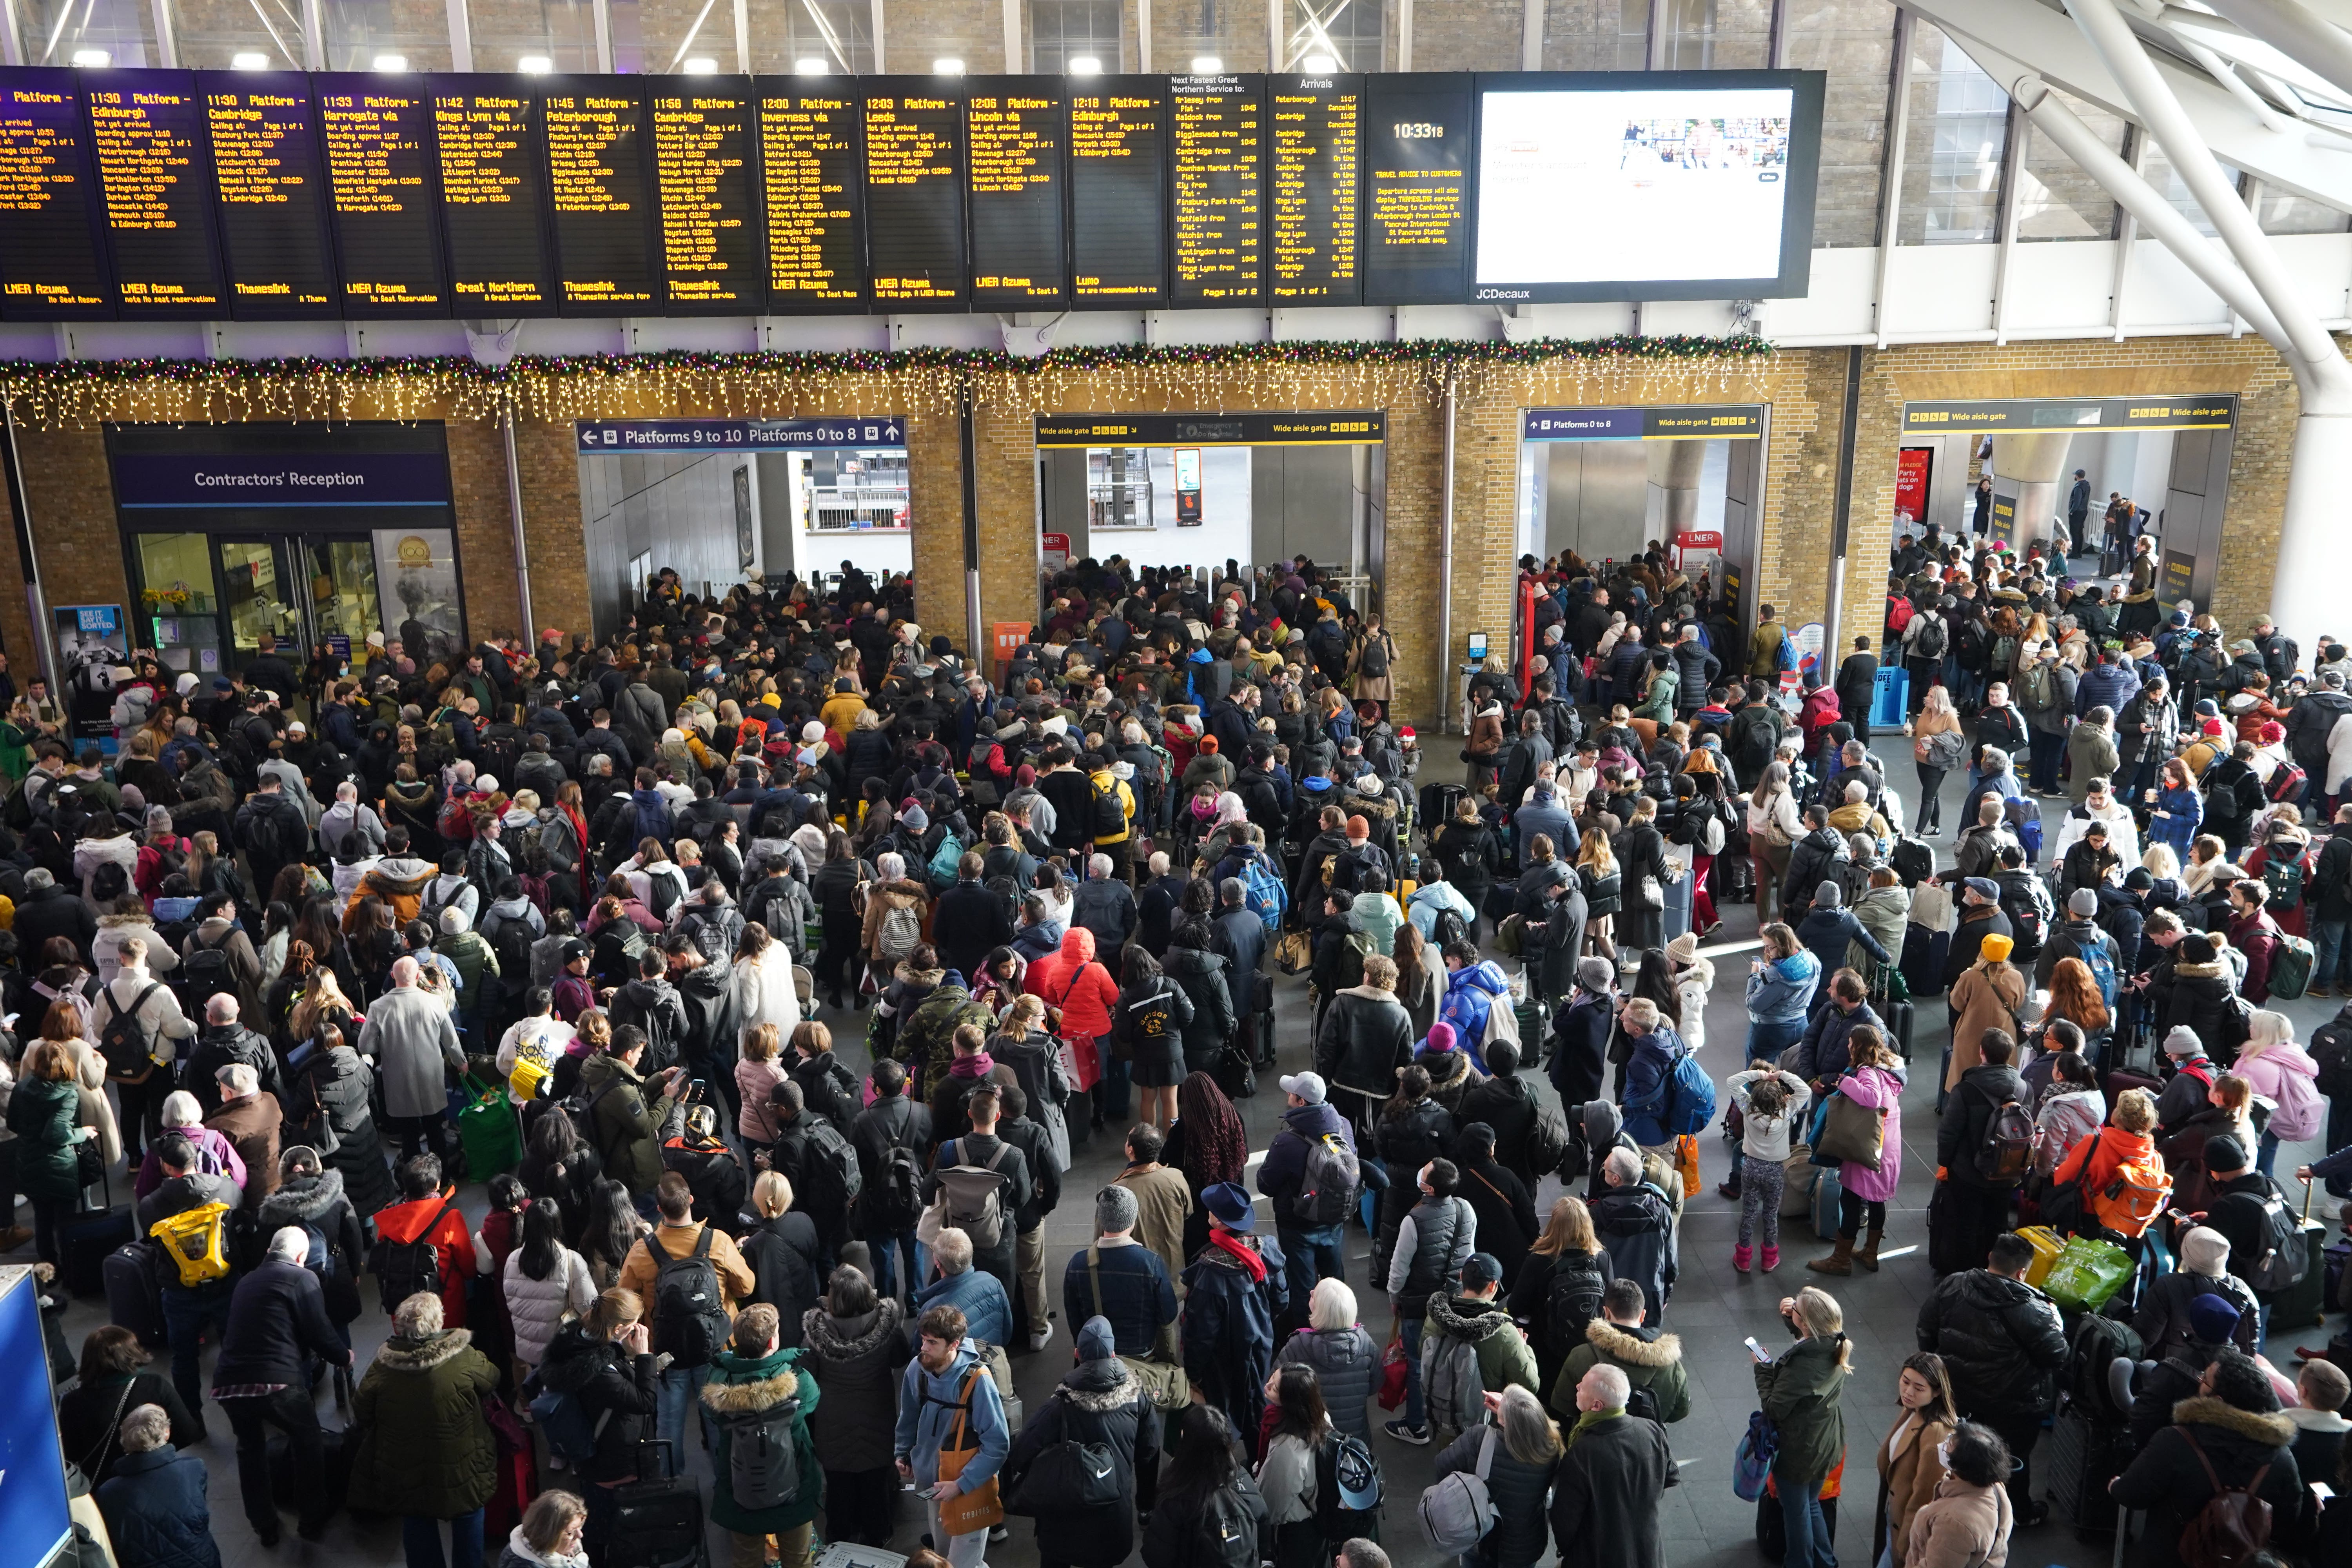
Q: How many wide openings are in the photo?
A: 4